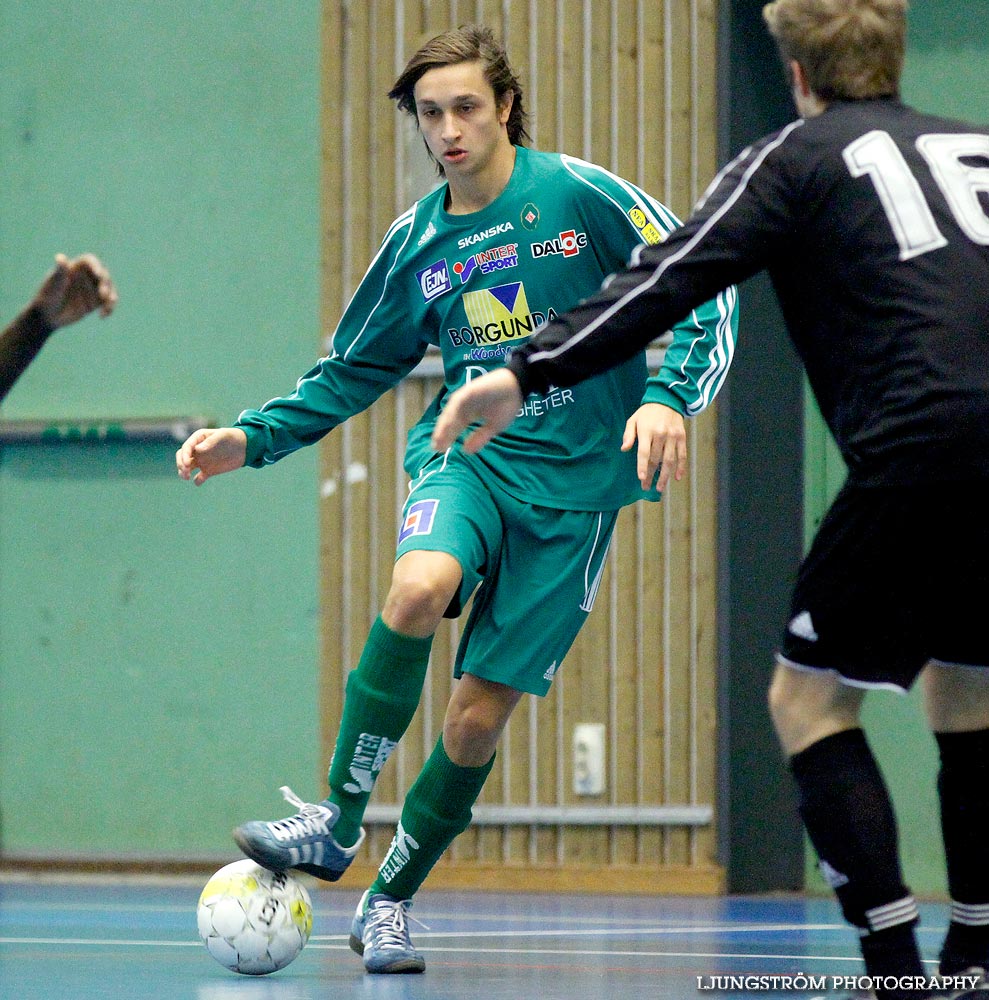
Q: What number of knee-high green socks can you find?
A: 2